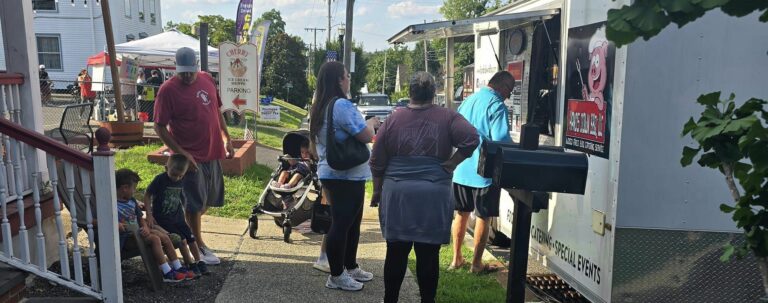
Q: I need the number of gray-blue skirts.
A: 1